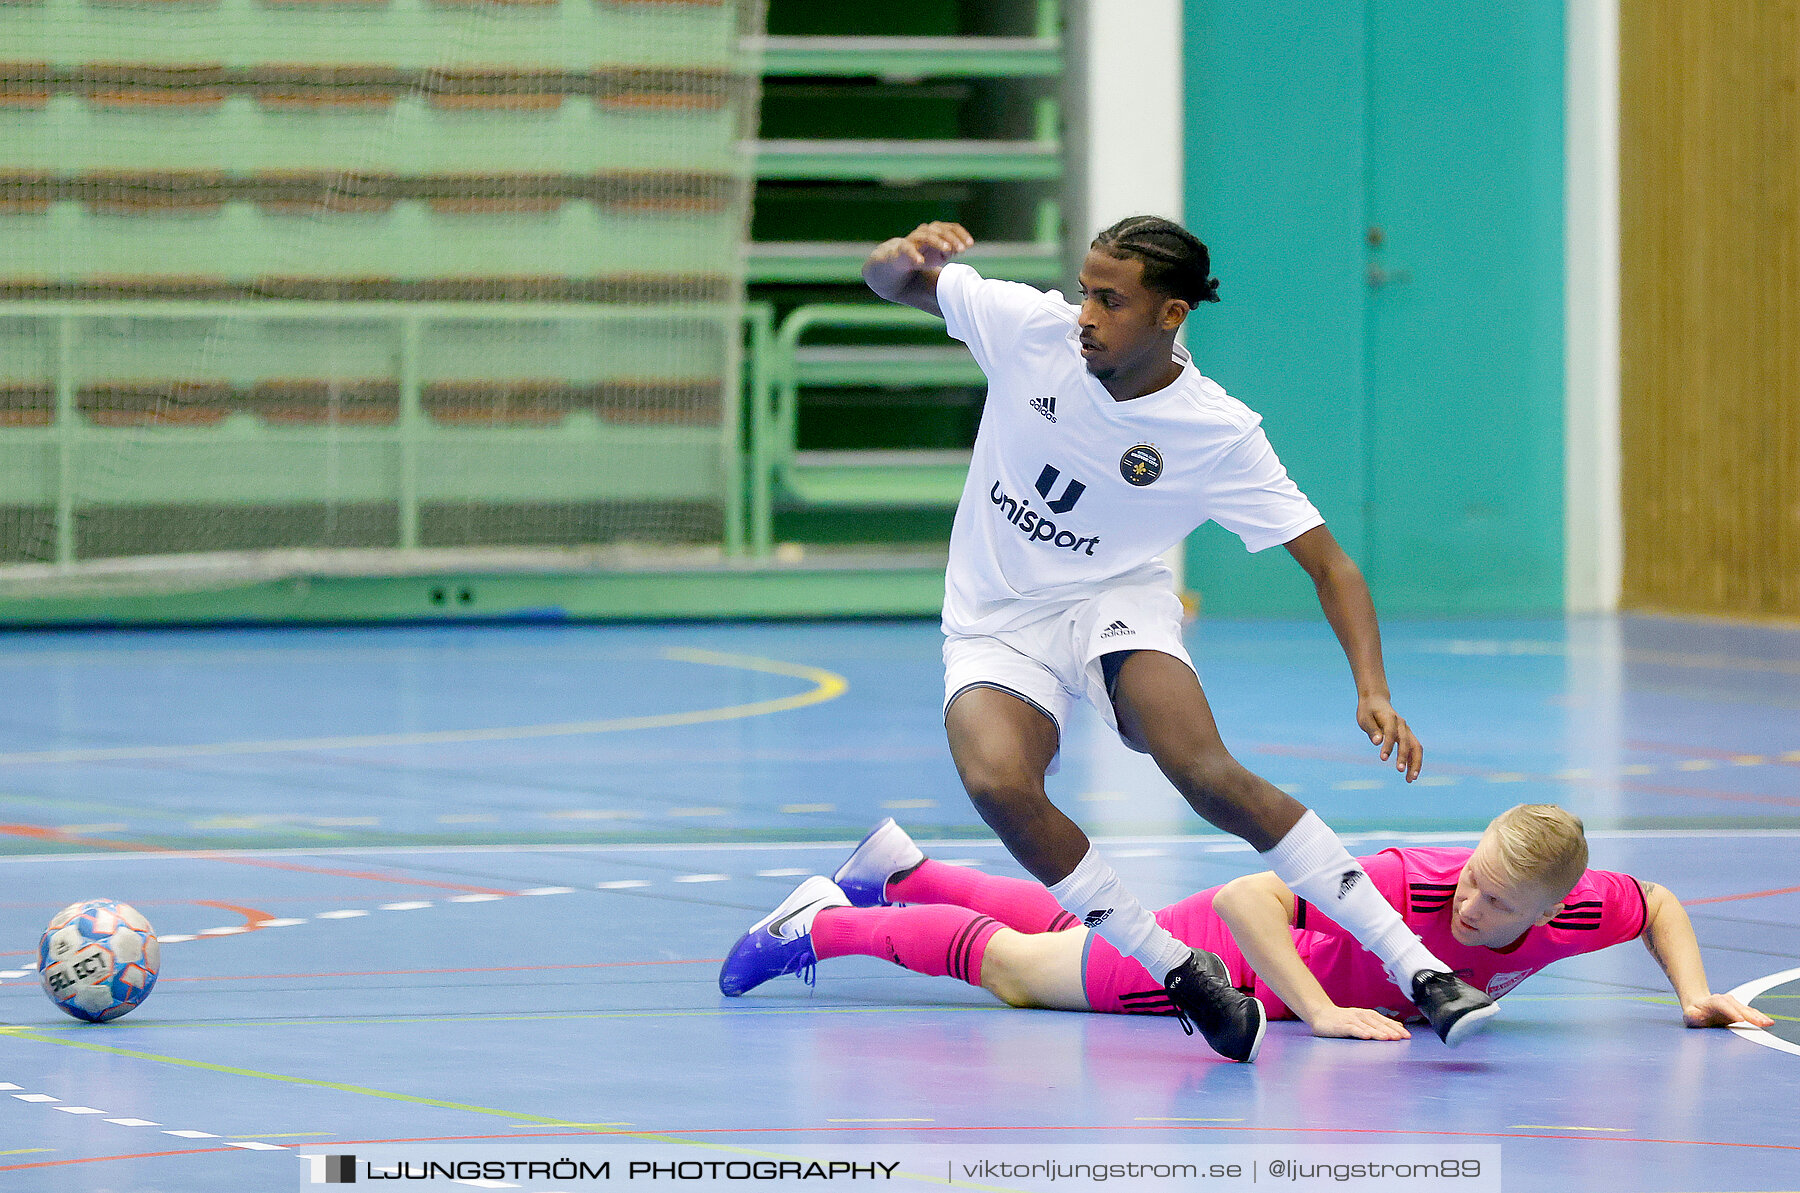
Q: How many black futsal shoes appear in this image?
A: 2